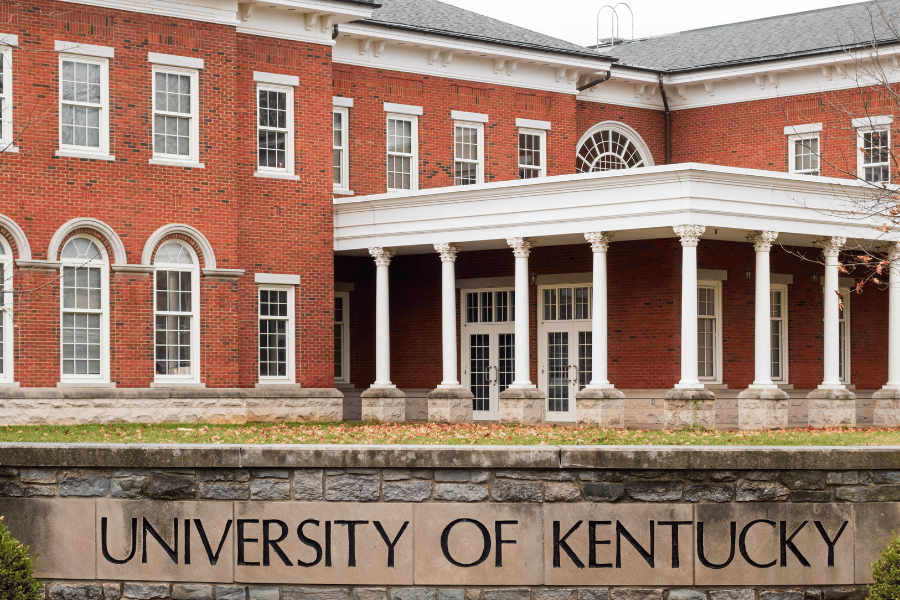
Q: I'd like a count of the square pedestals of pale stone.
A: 8